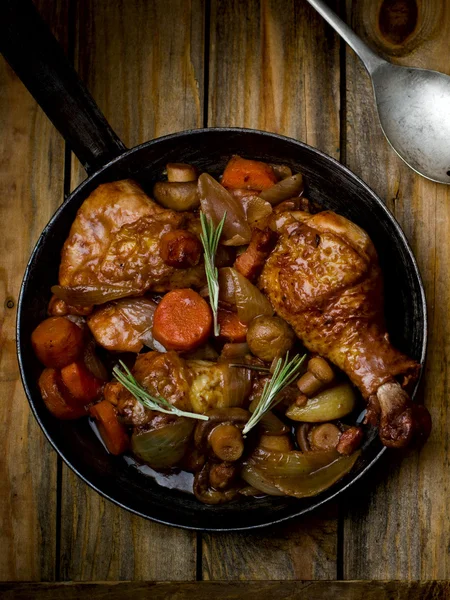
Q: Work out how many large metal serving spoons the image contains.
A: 1